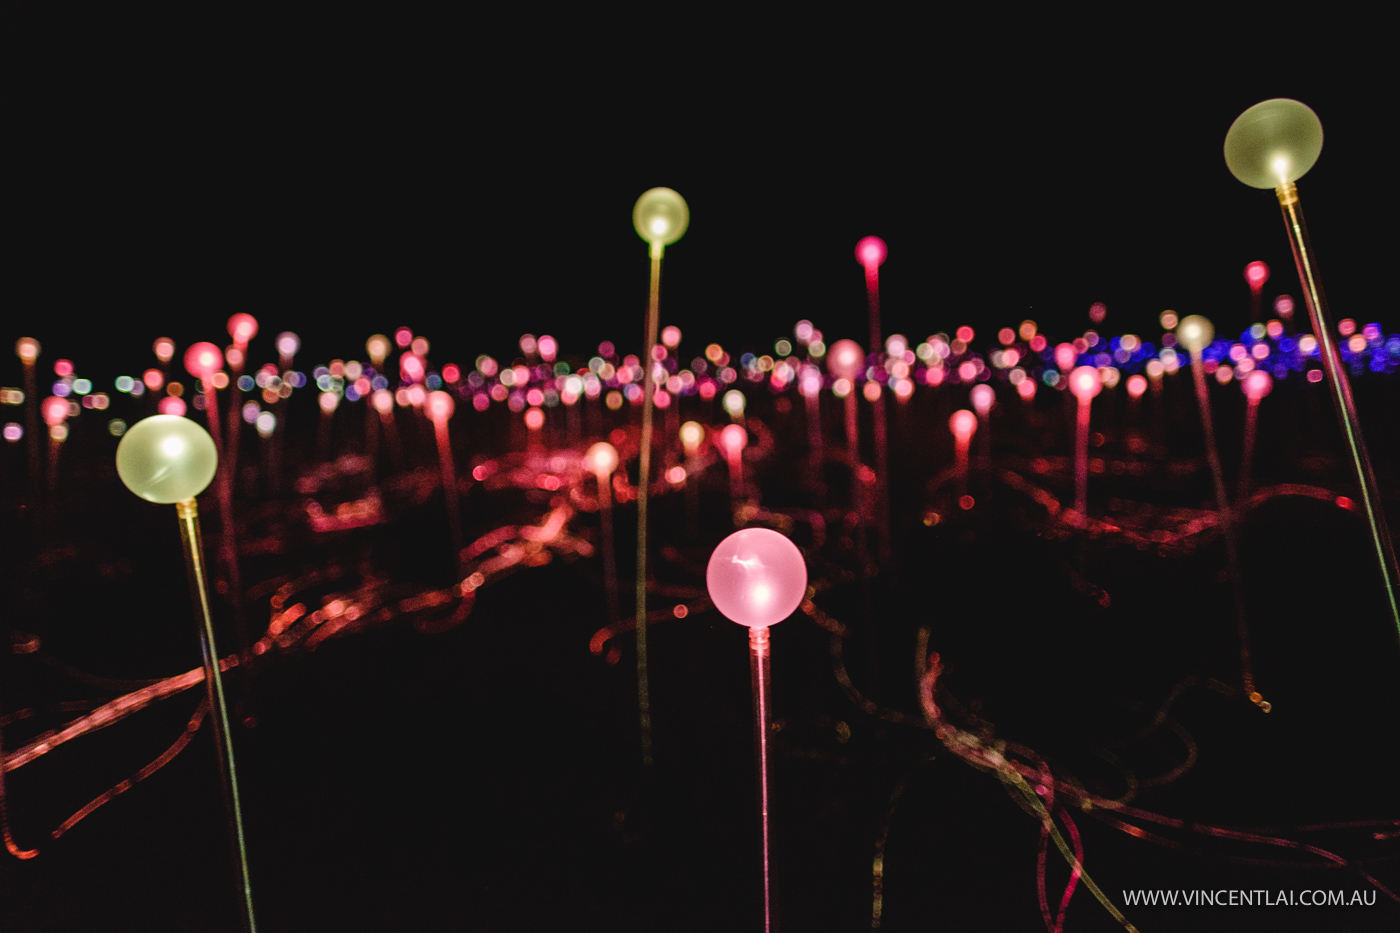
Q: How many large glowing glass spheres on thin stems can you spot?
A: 4